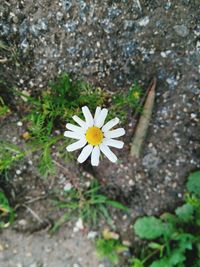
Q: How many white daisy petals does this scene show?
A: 13